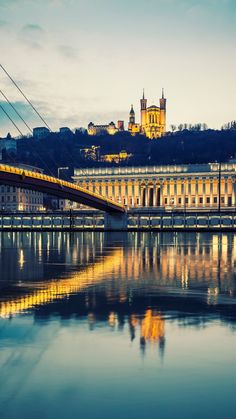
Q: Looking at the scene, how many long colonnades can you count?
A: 1